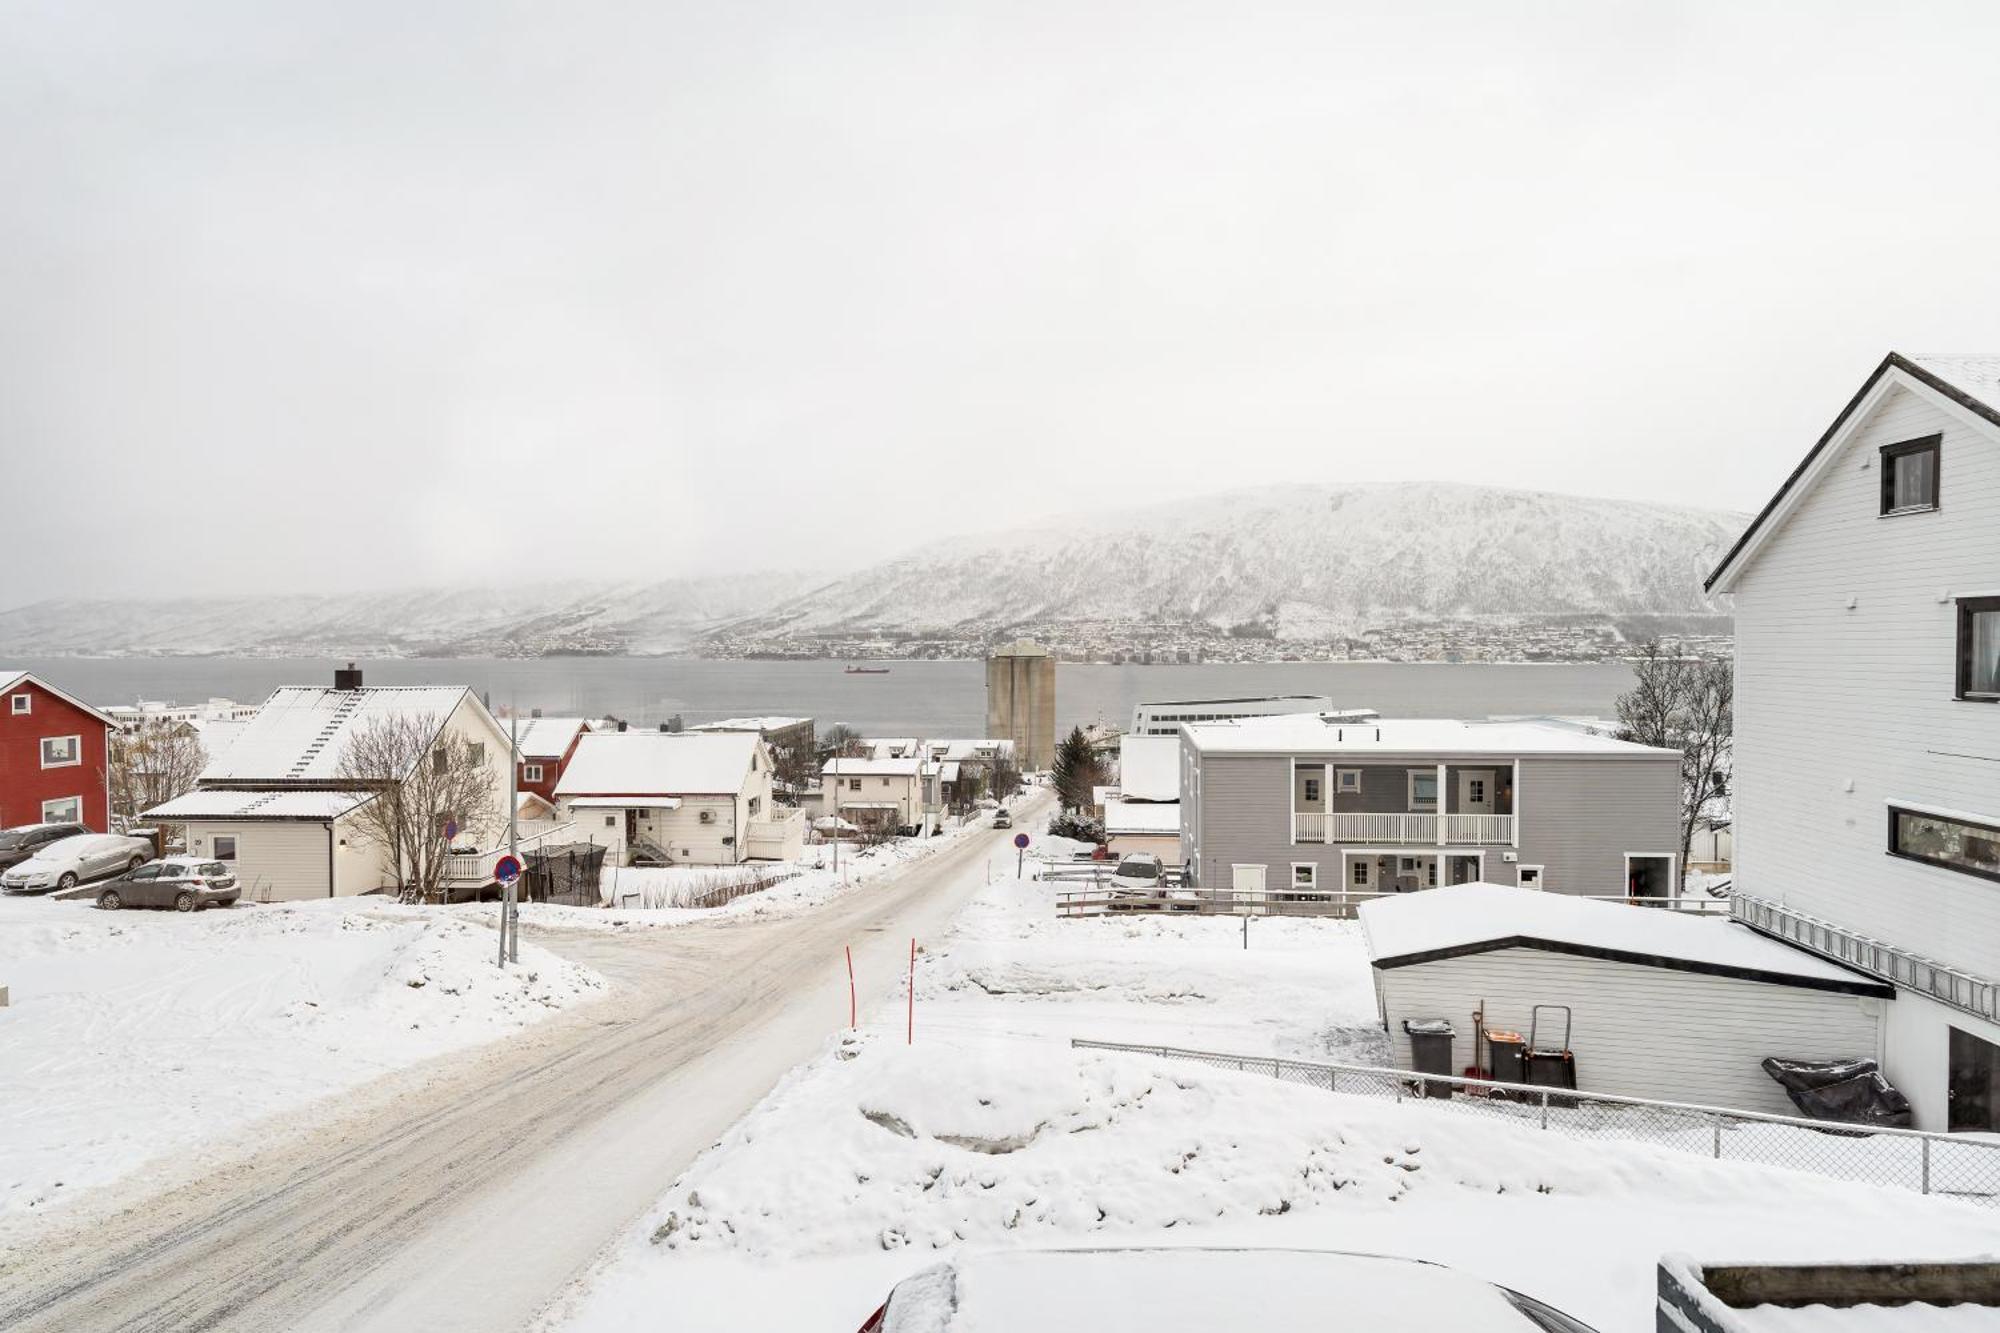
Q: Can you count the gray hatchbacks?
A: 1